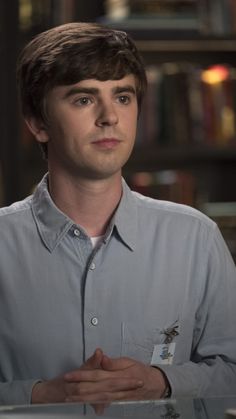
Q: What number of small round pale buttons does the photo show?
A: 3